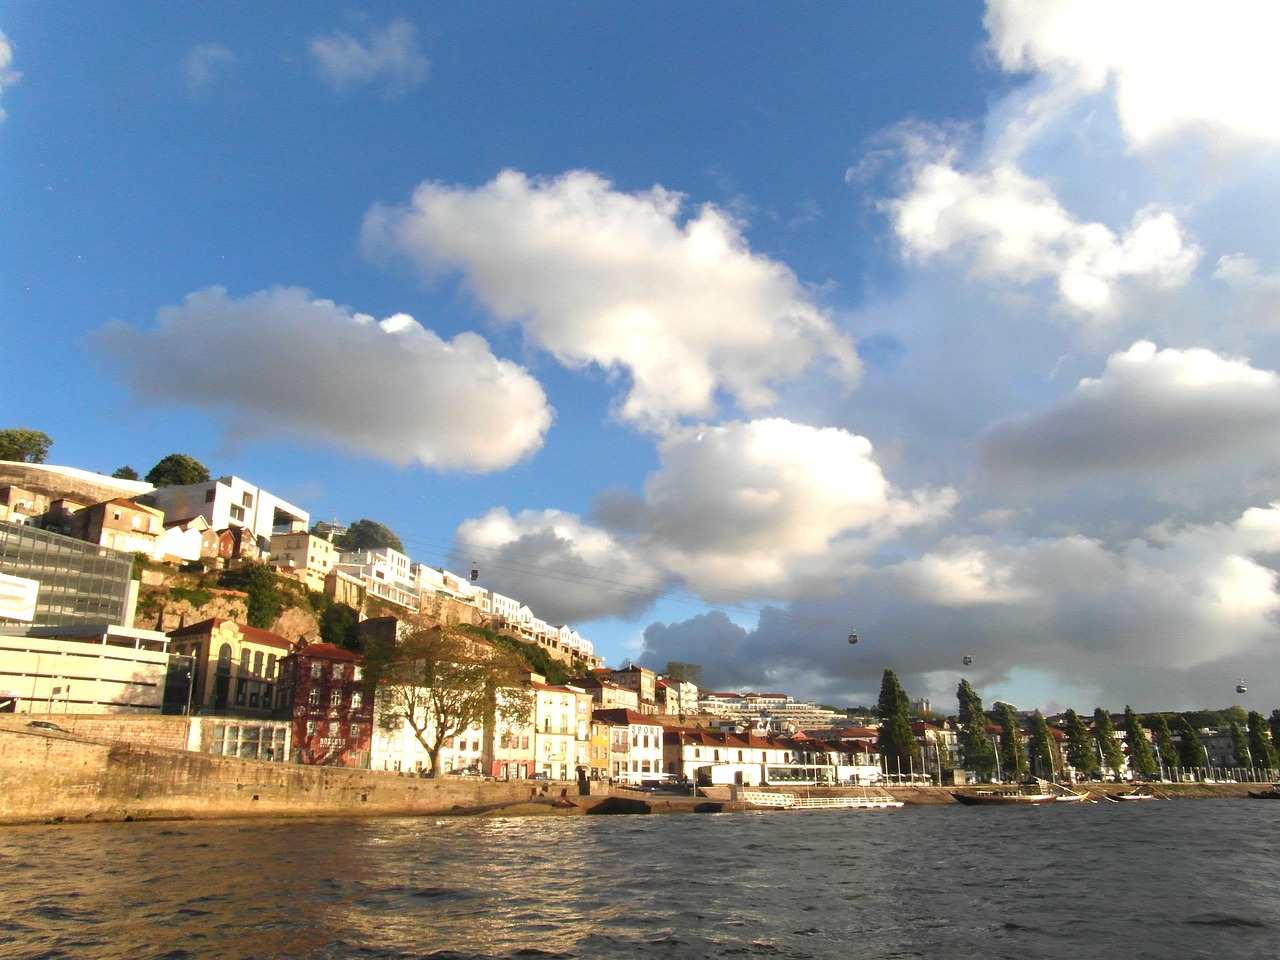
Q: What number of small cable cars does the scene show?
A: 4